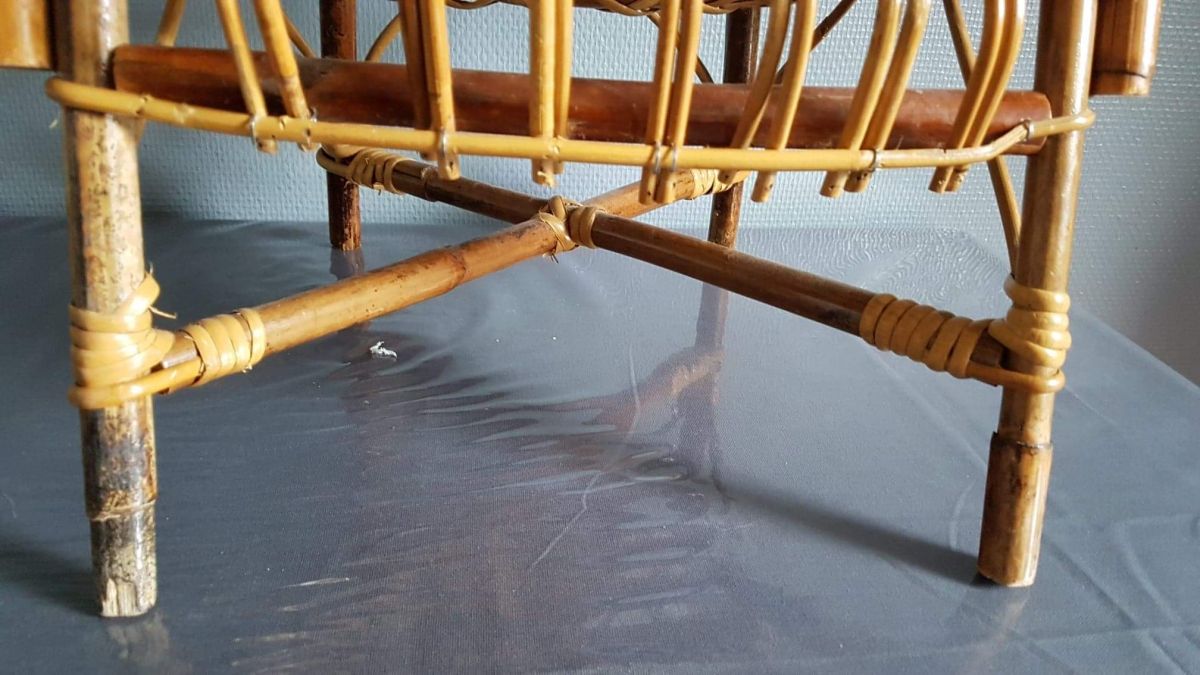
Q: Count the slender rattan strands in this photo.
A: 14